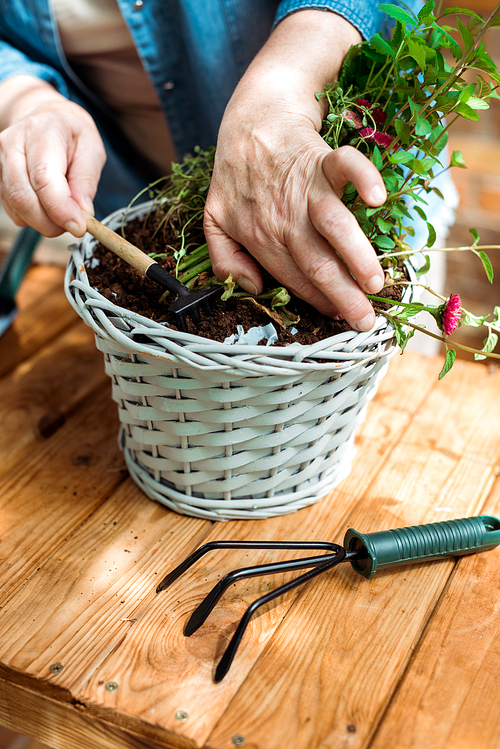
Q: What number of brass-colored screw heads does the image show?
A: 4